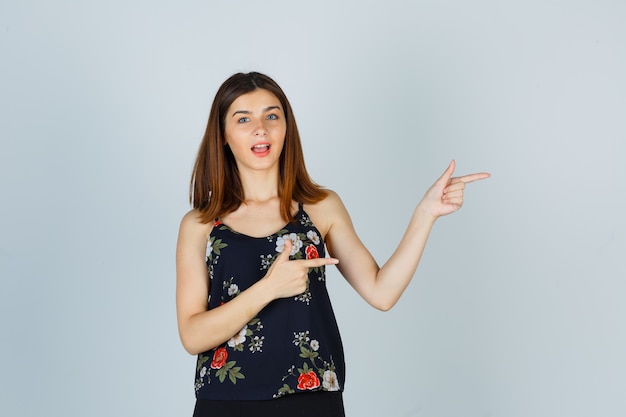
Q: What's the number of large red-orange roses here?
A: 3